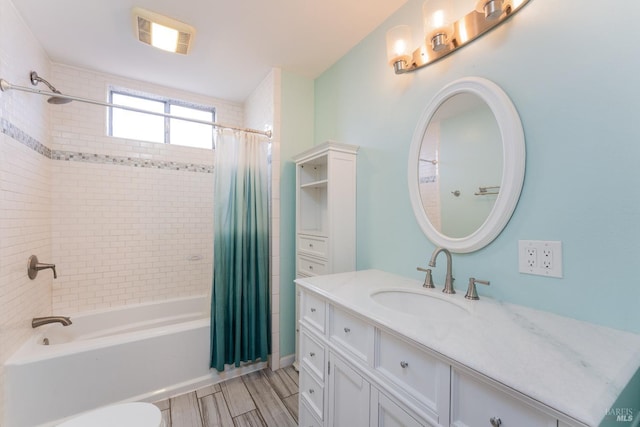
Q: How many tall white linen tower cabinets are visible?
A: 1